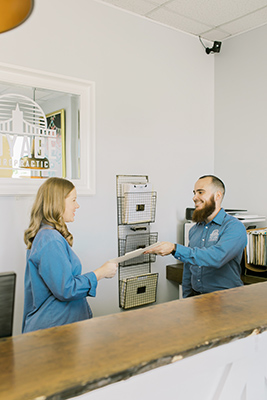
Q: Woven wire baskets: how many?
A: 3